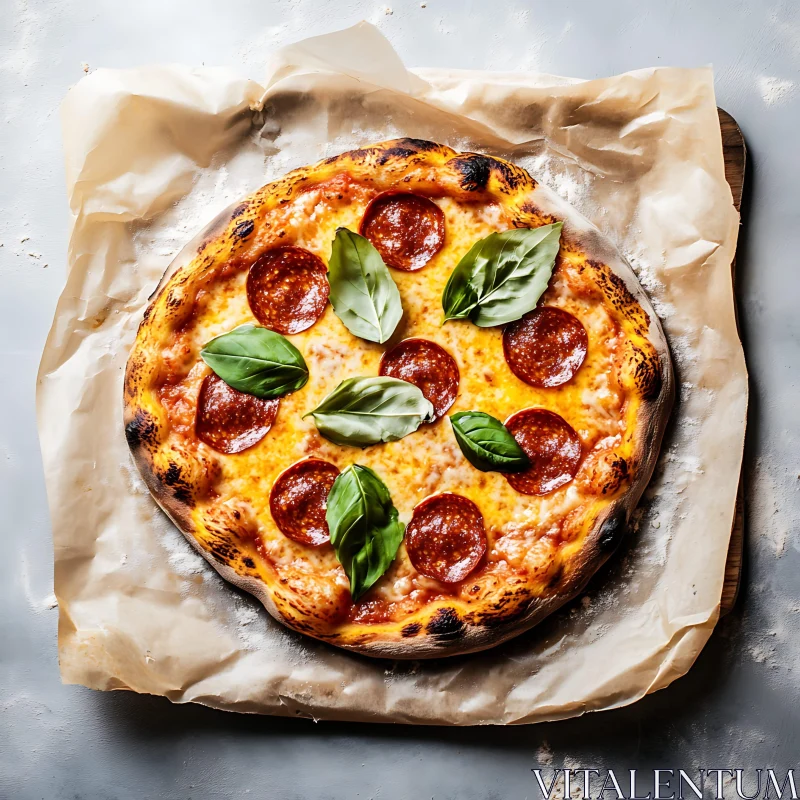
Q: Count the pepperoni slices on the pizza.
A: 8